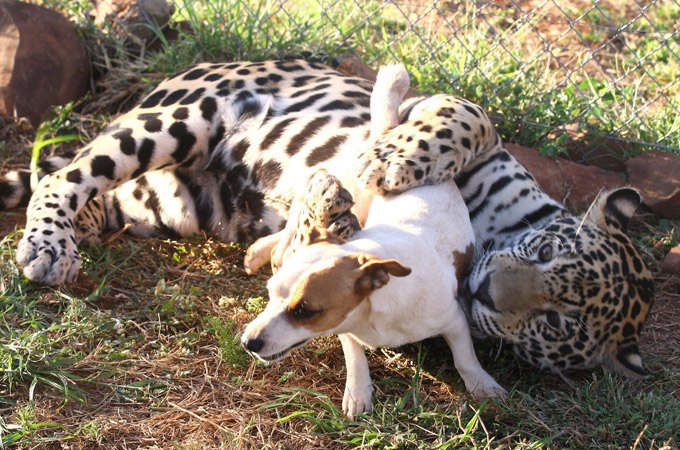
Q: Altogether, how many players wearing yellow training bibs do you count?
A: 0